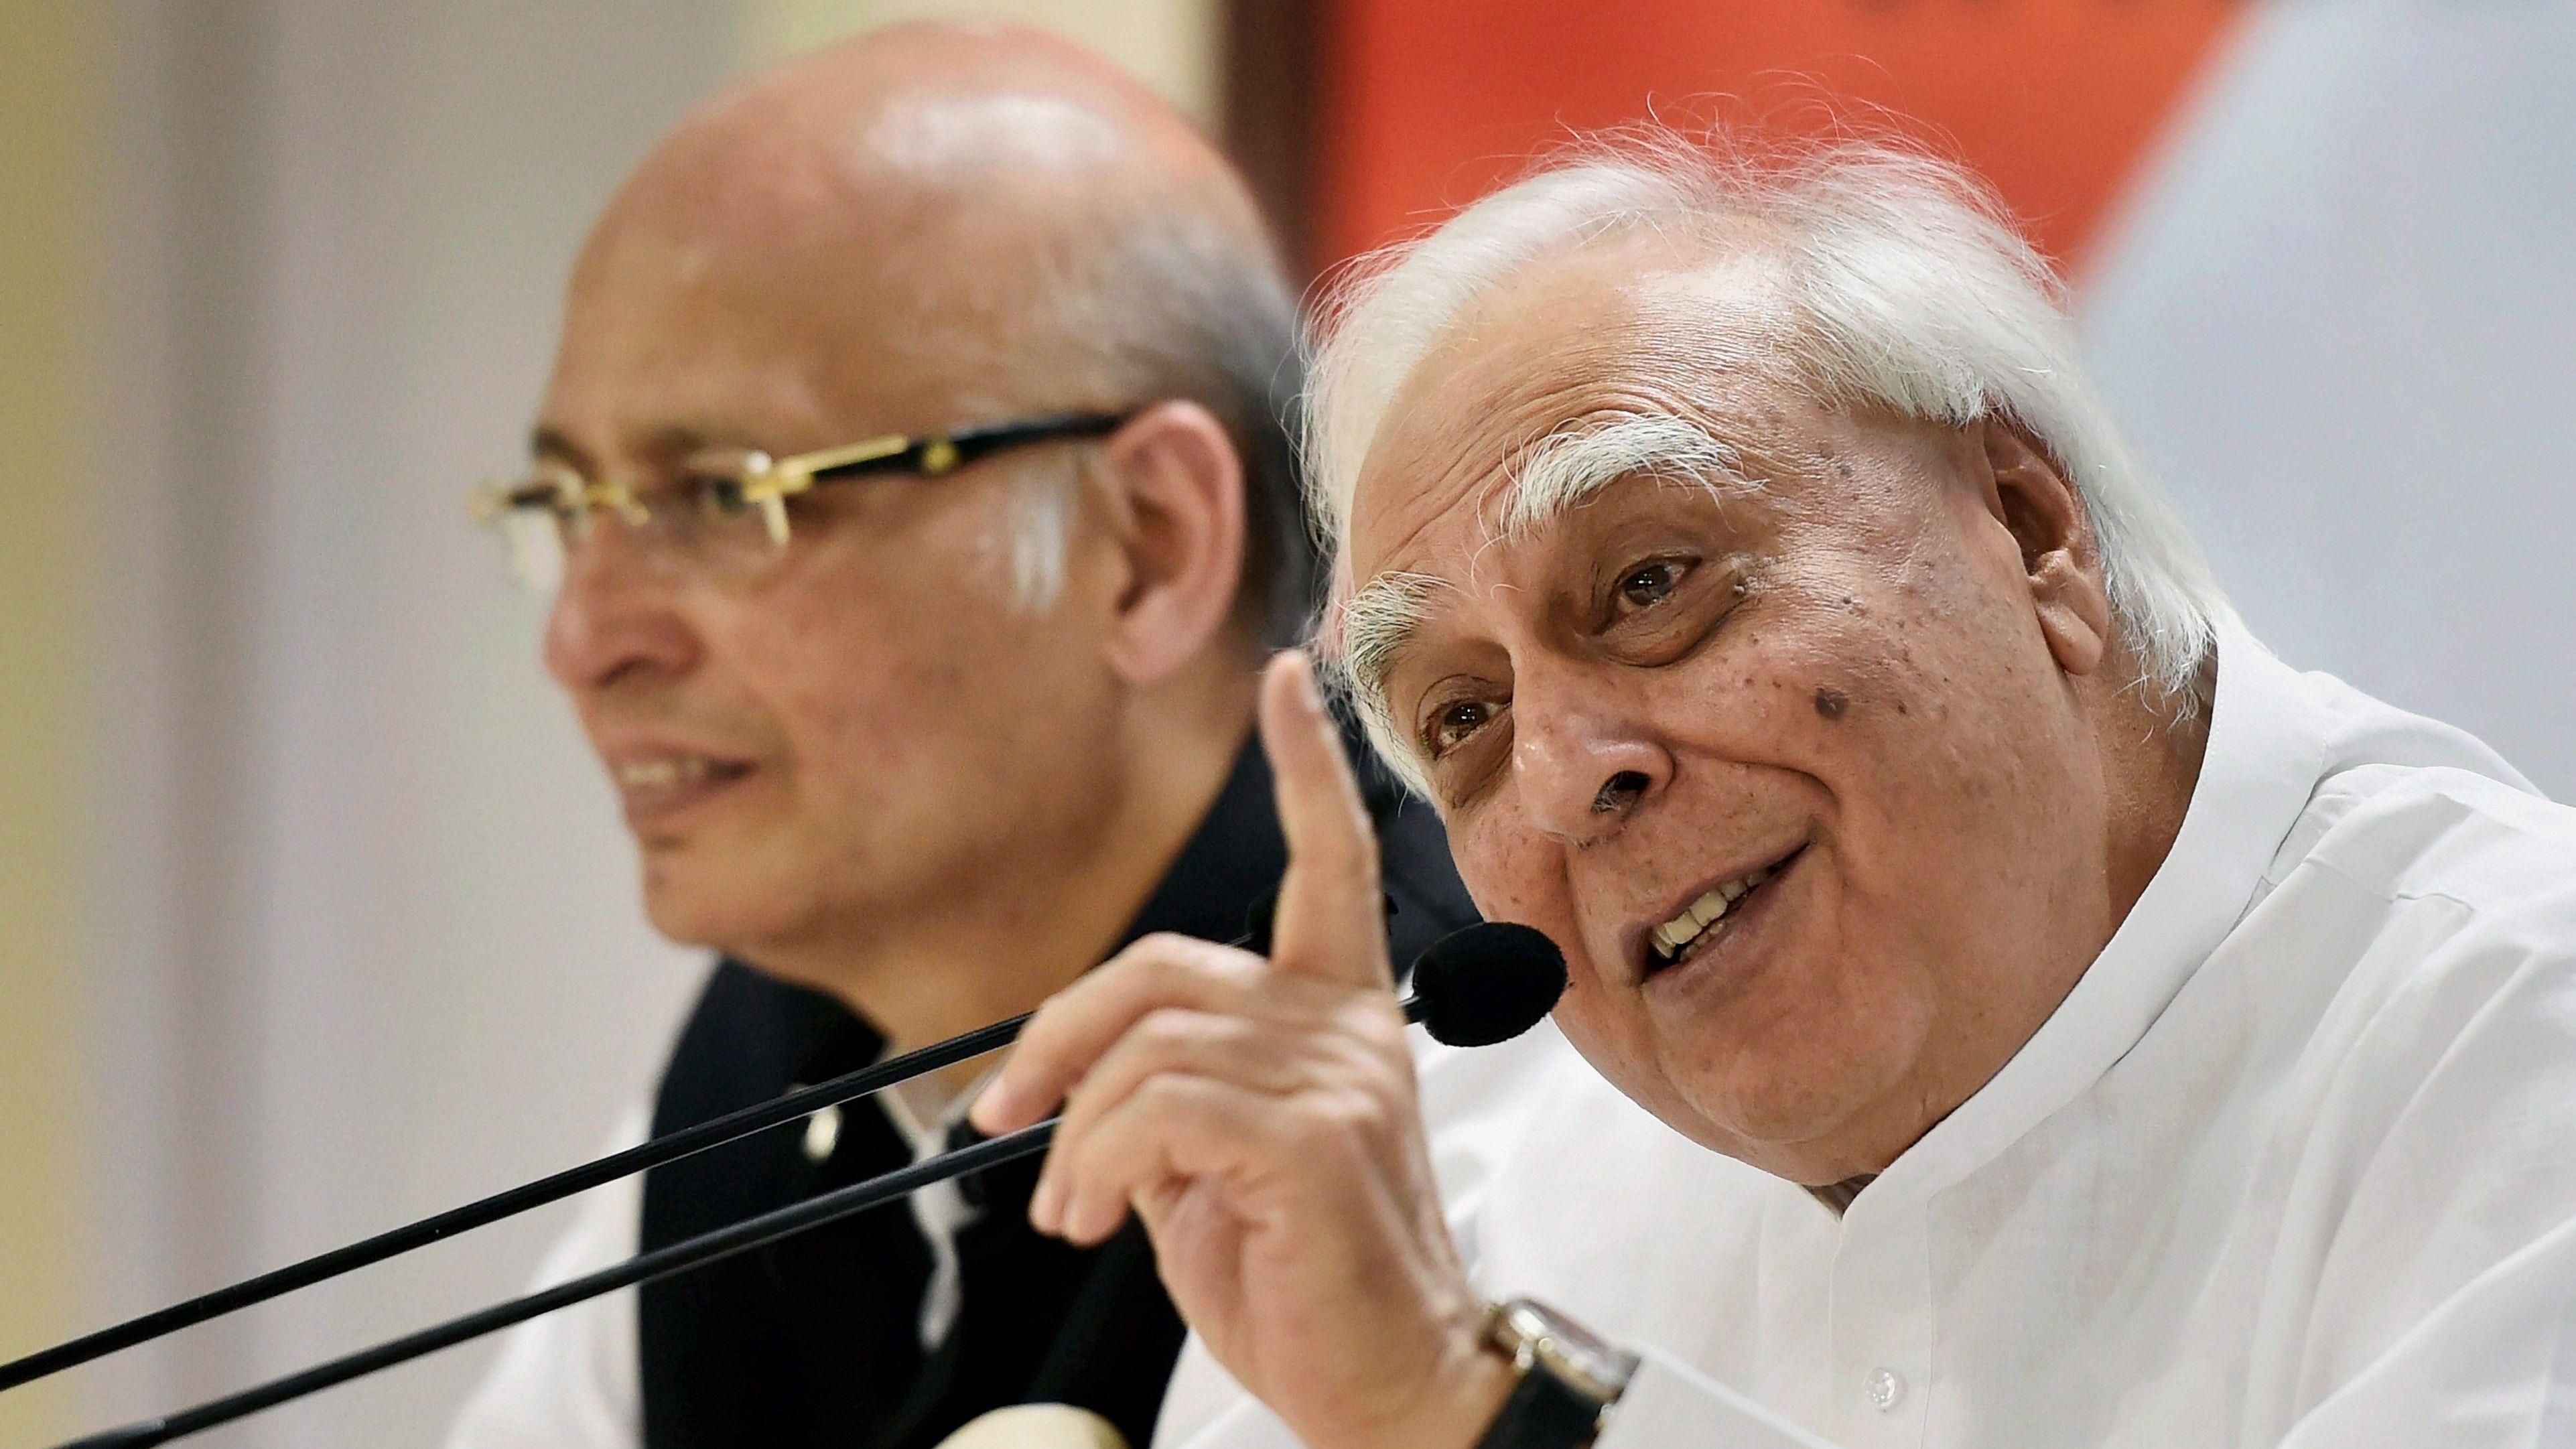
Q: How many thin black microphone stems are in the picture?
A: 2